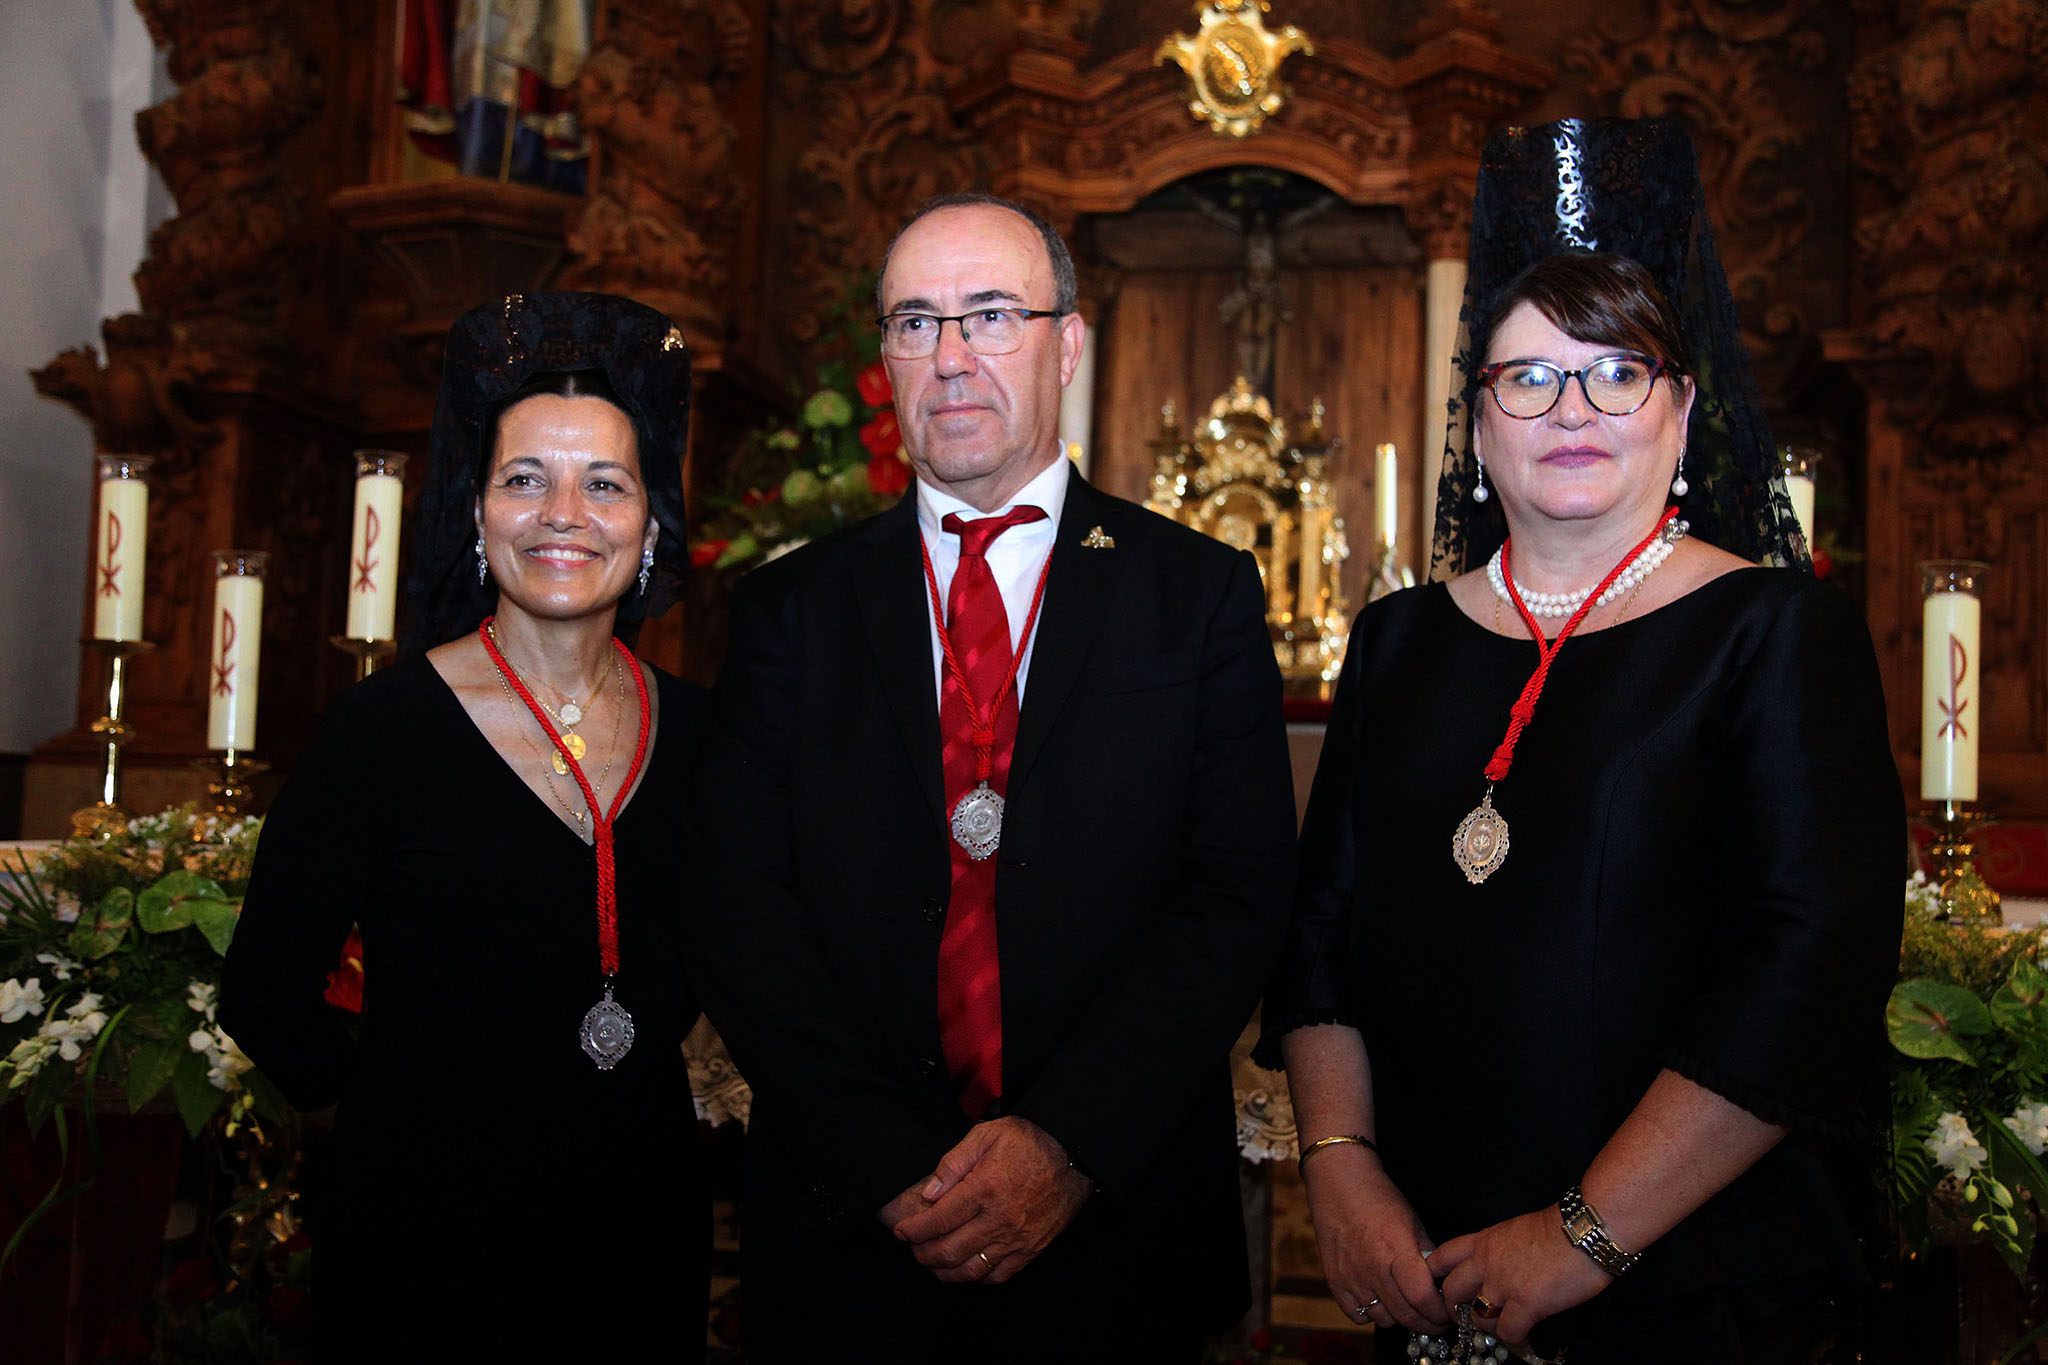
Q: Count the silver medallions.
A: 3